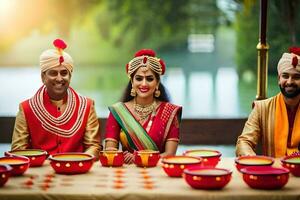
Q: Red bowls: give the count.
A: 12